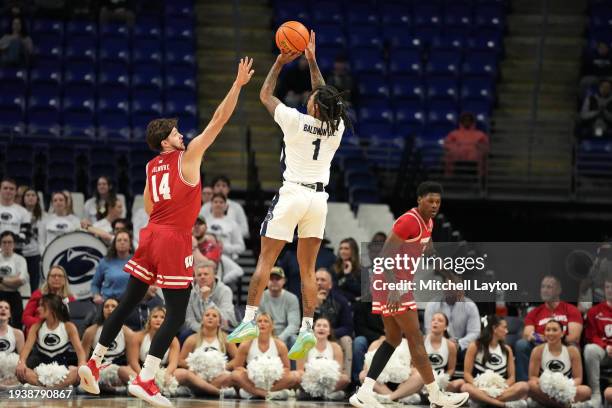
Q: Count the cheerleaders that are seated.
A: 11